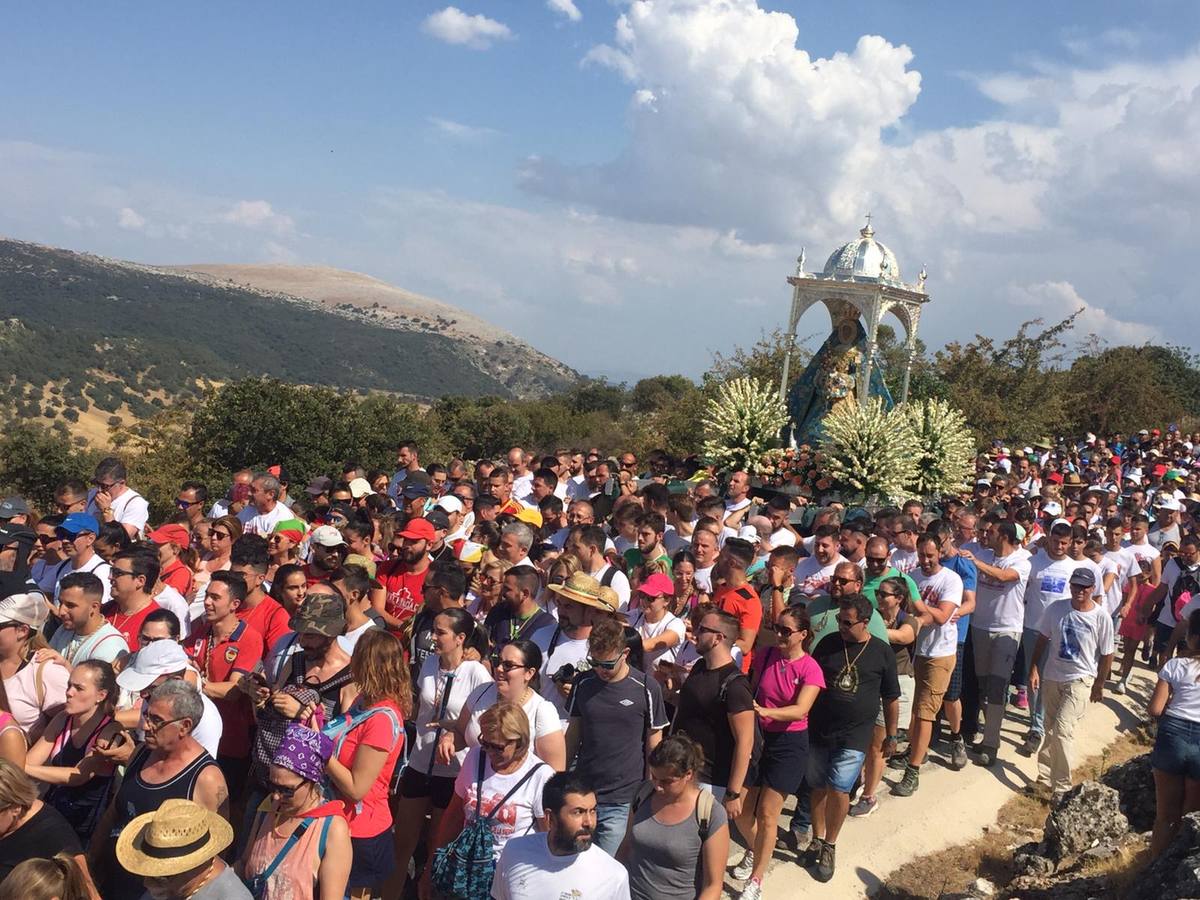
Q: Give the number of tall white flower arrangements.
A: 3